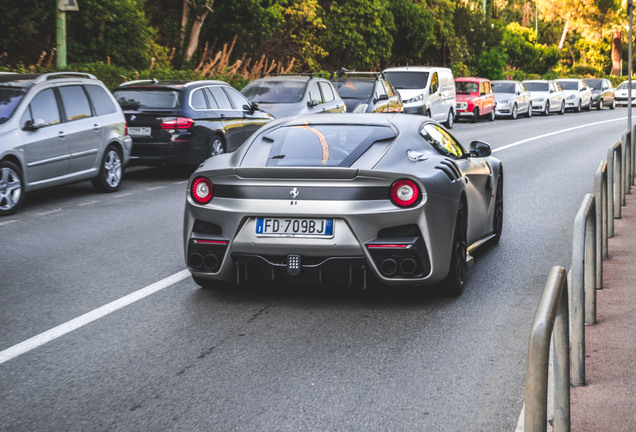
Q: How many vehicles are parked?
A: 11